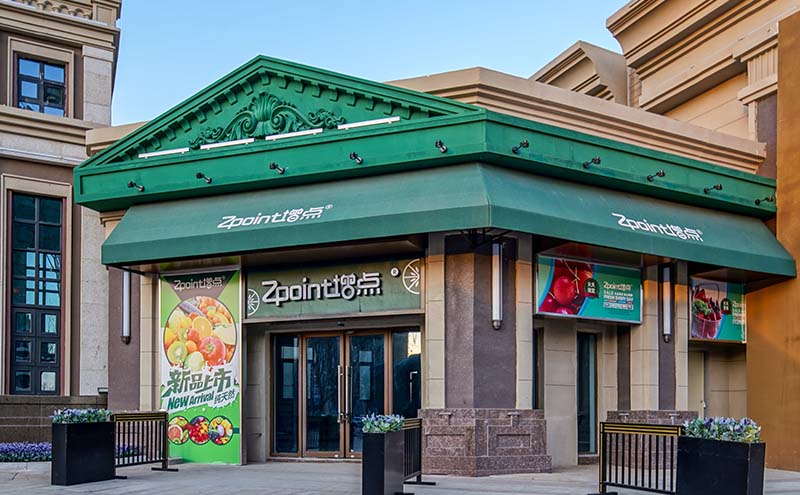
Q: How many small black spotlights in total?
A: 10